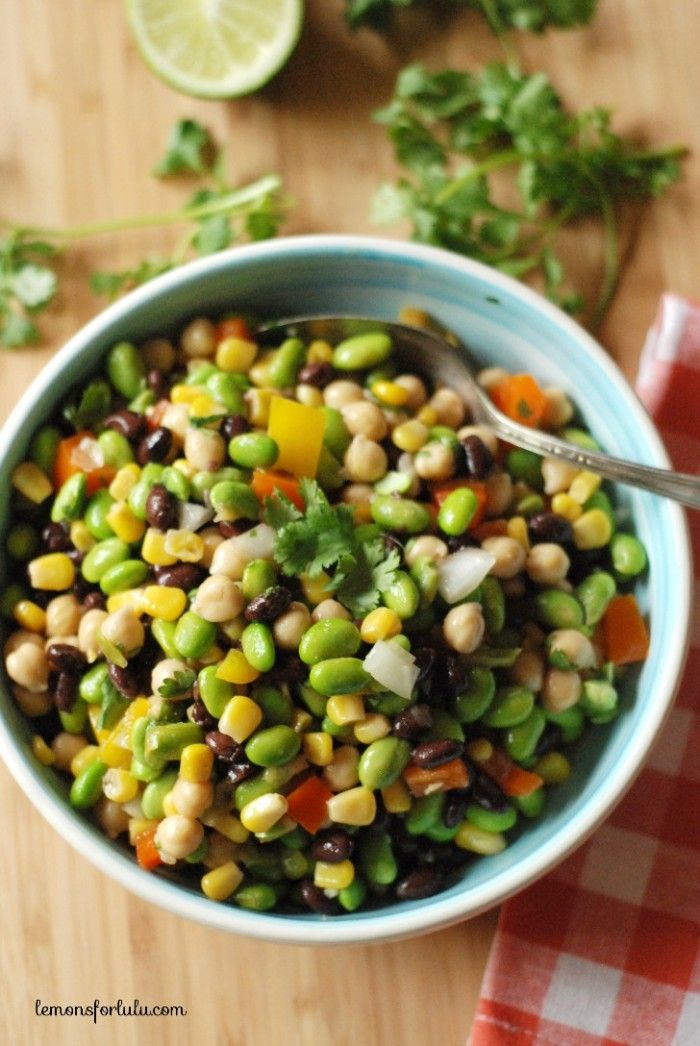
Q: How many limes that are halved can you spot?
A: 1